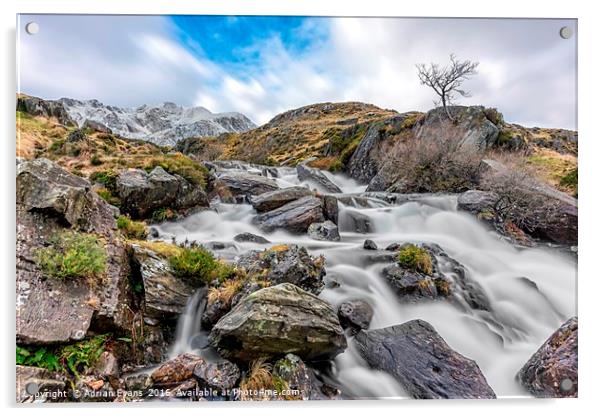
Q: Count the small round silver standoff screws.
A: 4